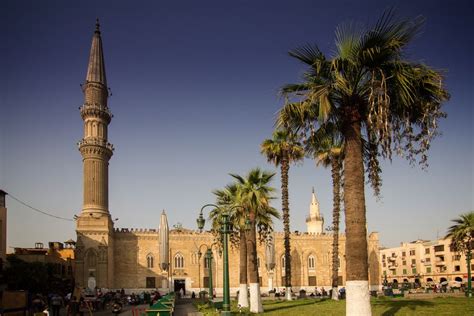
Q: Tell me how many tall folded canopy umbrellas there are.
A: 2